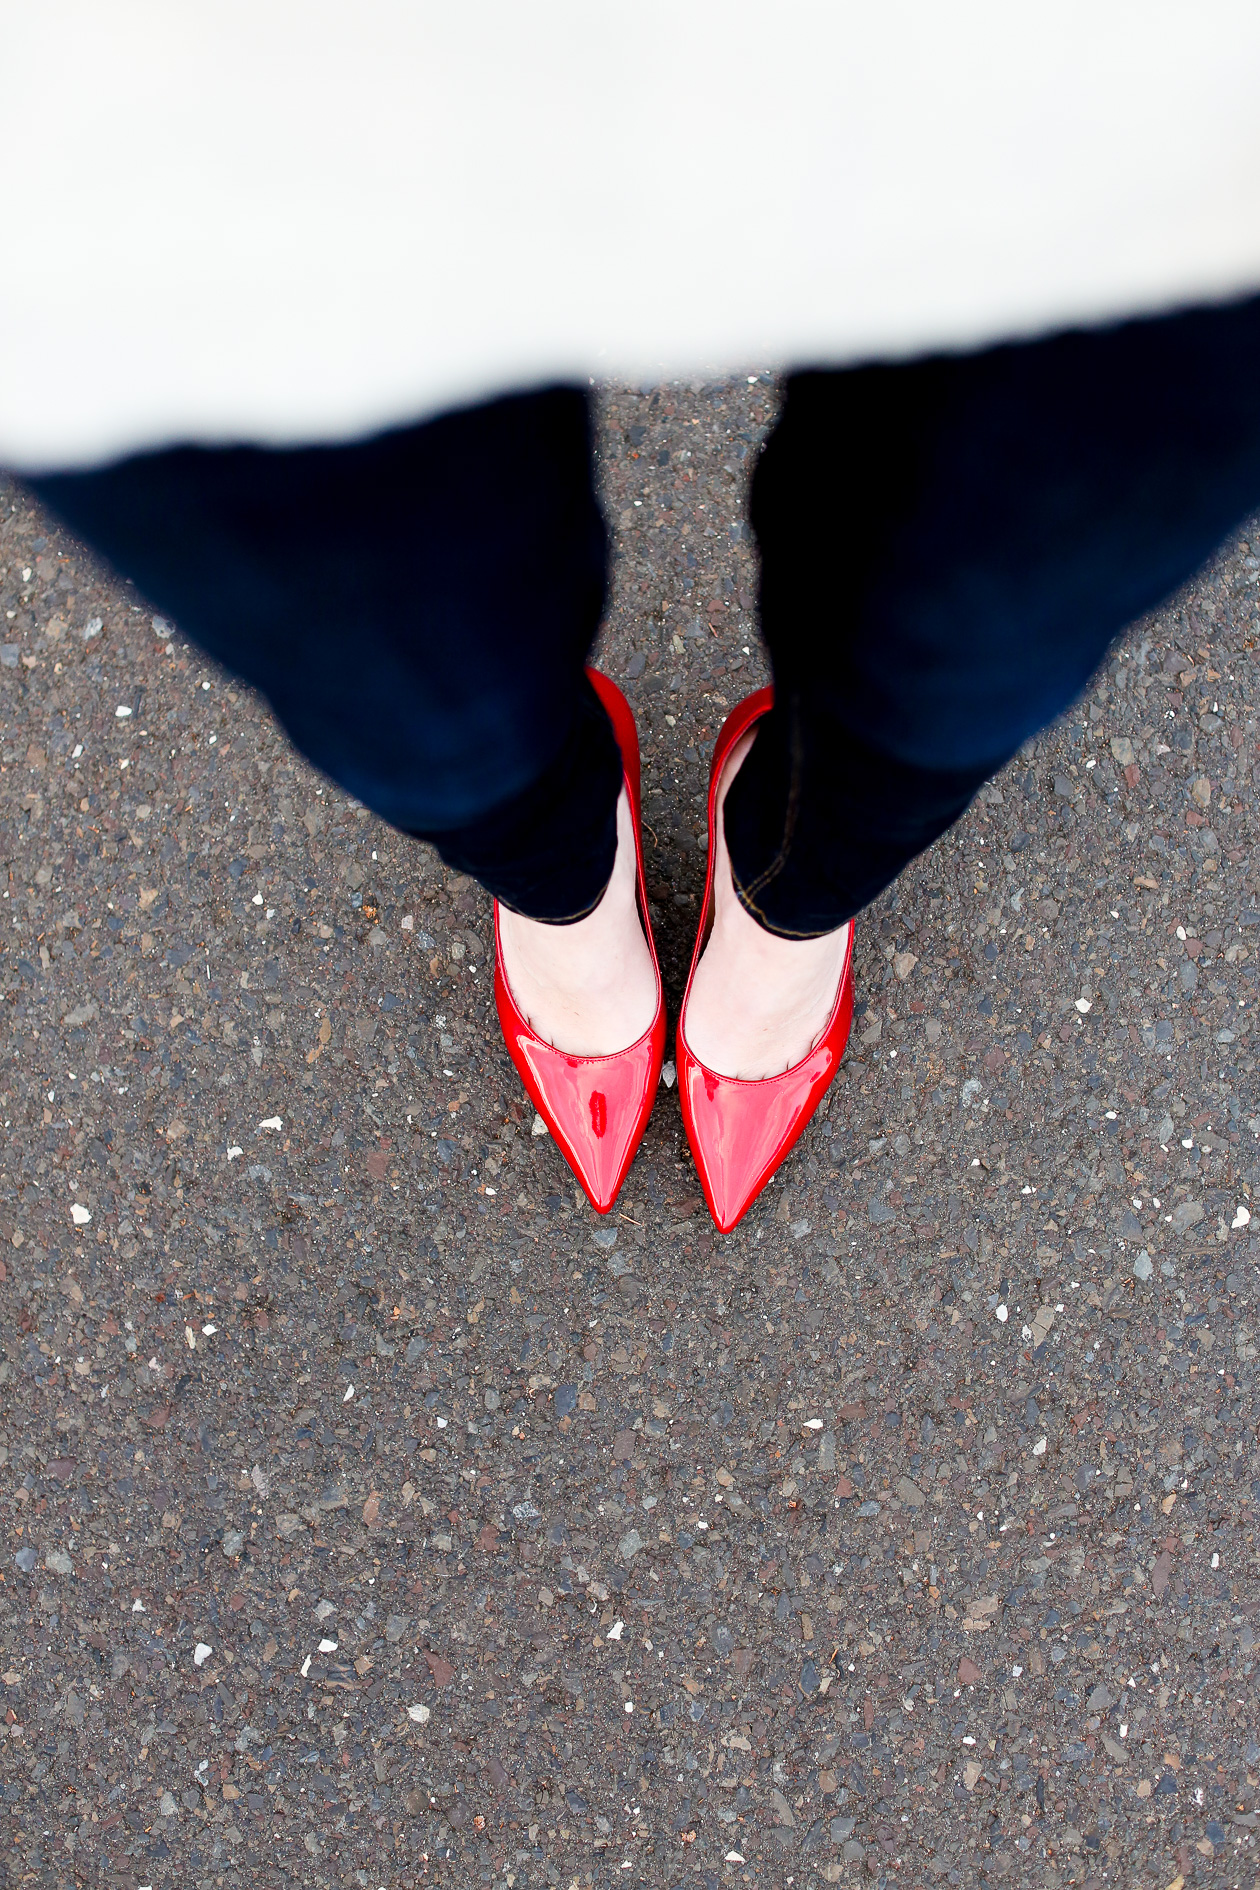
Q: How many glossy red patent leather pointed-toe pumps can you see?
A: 2